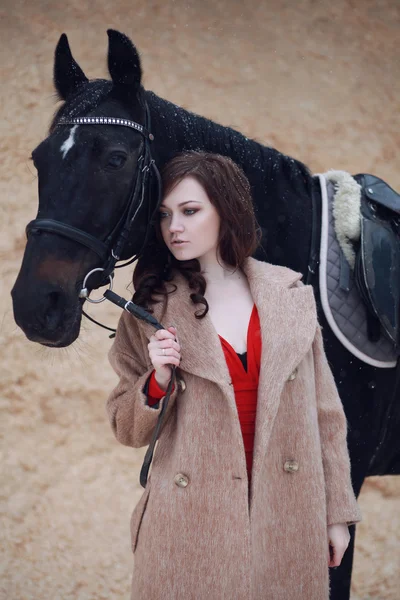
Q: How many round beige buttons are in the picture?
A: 4